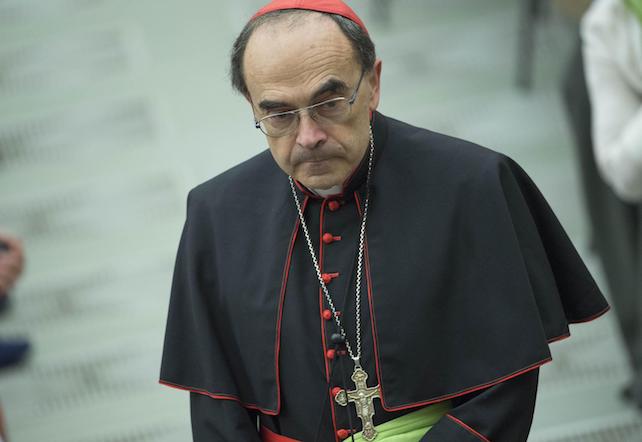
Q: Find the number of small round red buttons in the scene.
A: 7